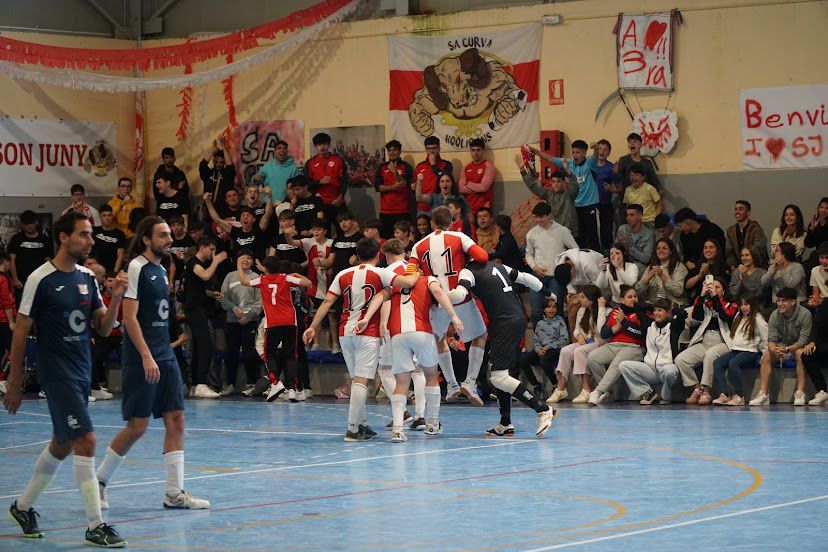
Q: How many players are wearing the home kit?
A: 4